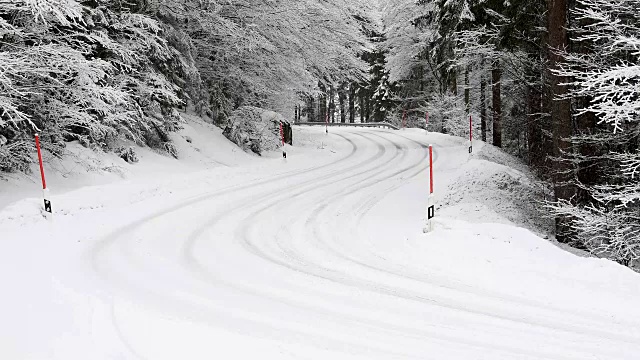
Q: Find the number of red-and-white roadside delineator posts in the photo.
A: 7